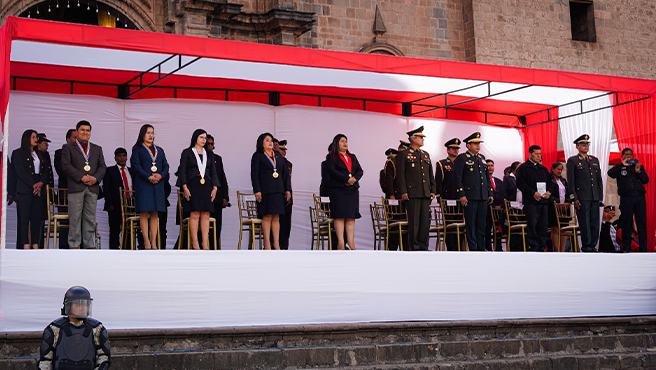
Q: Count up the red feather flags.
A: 0